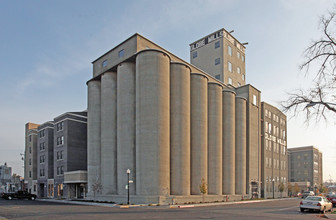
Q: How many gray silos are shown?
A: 9